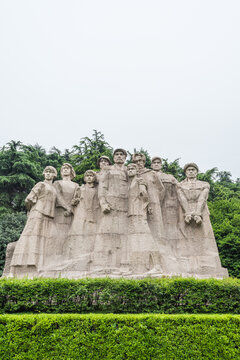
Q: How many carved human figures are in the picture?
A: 9